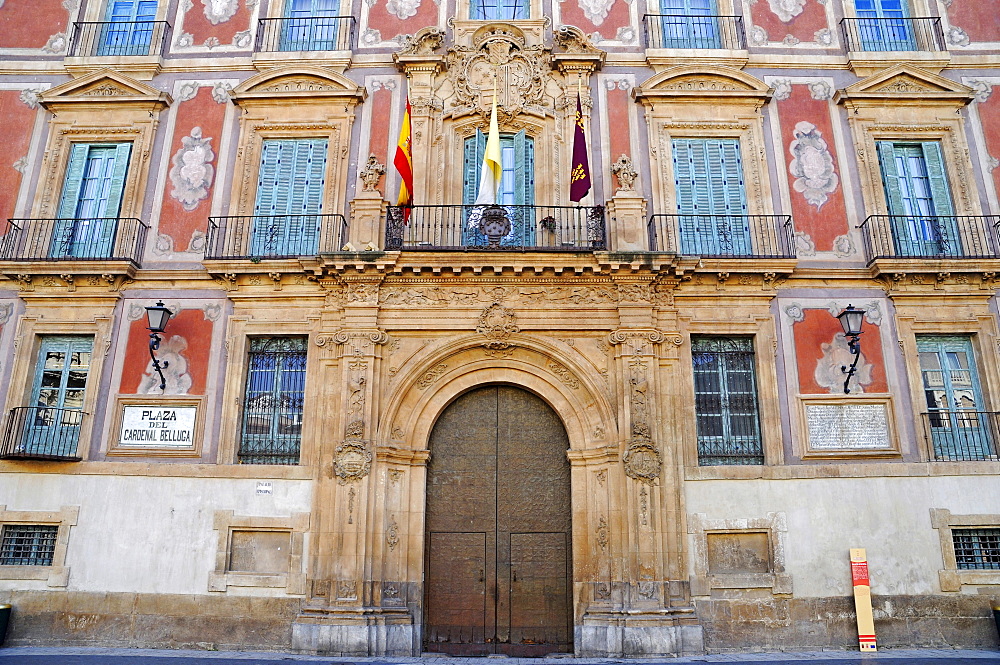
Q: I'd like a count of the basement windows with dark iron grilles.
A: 2